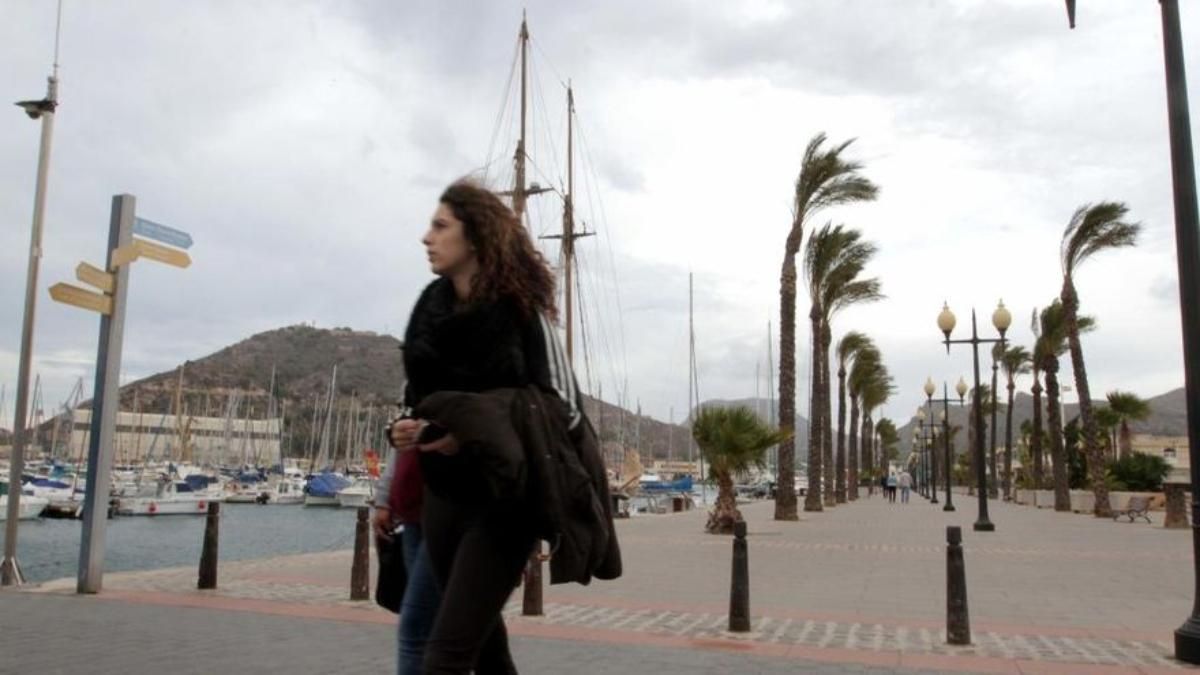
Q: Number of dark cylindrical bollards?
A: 5